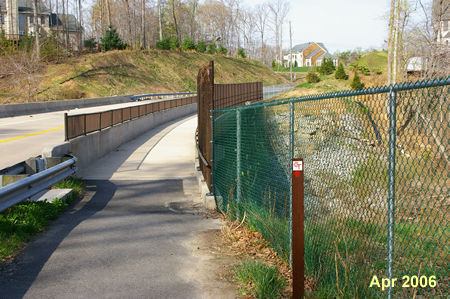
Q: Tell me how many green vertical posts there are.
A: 3